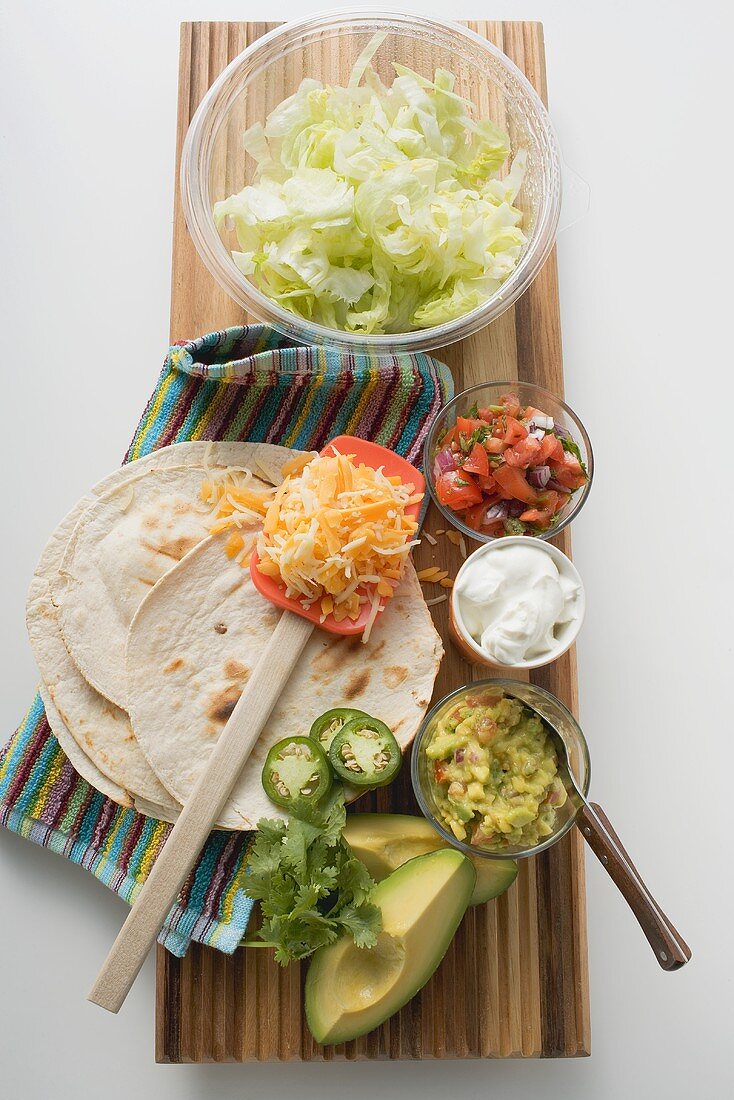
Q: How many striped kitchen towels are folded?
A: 1